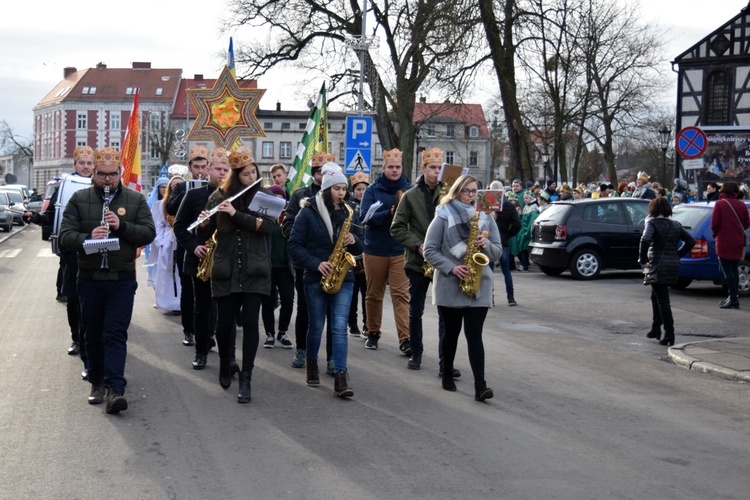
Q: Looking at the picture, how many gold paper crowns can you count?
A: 9